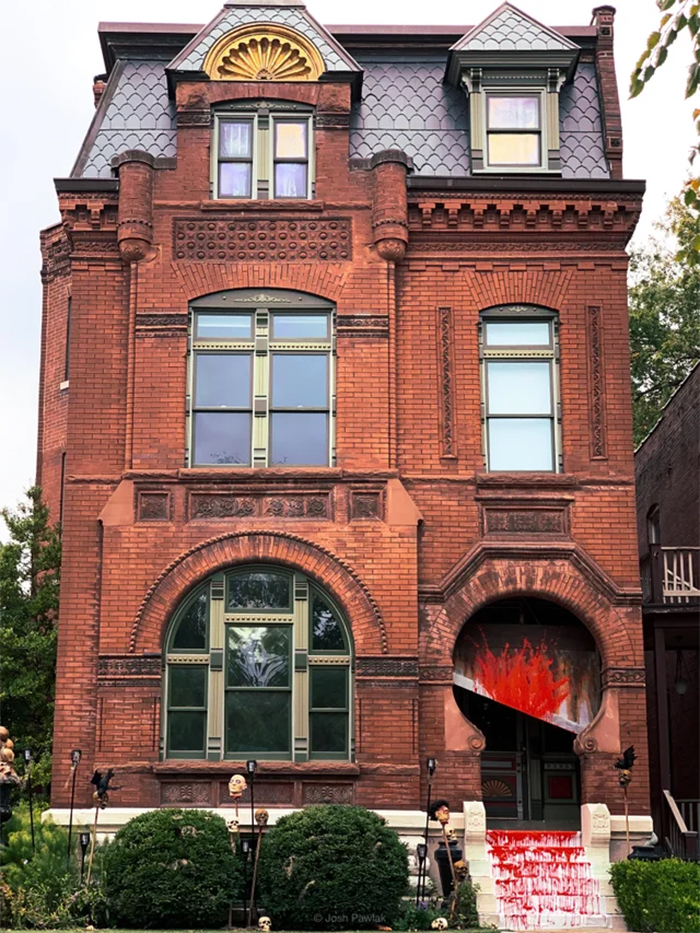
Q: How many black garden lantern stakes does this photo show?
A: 7